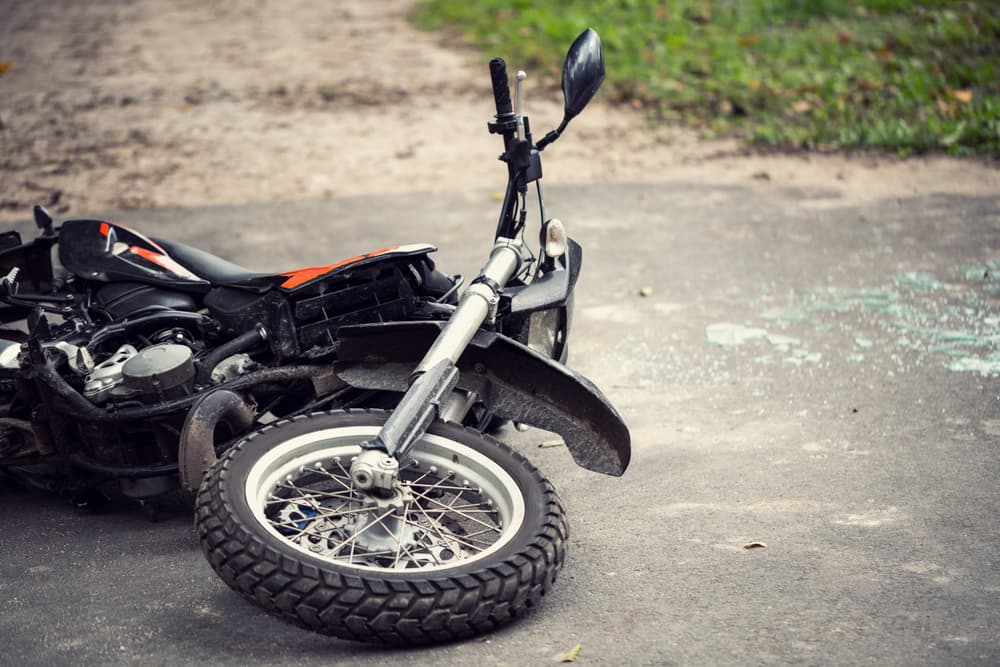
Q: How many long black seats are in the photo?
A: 1